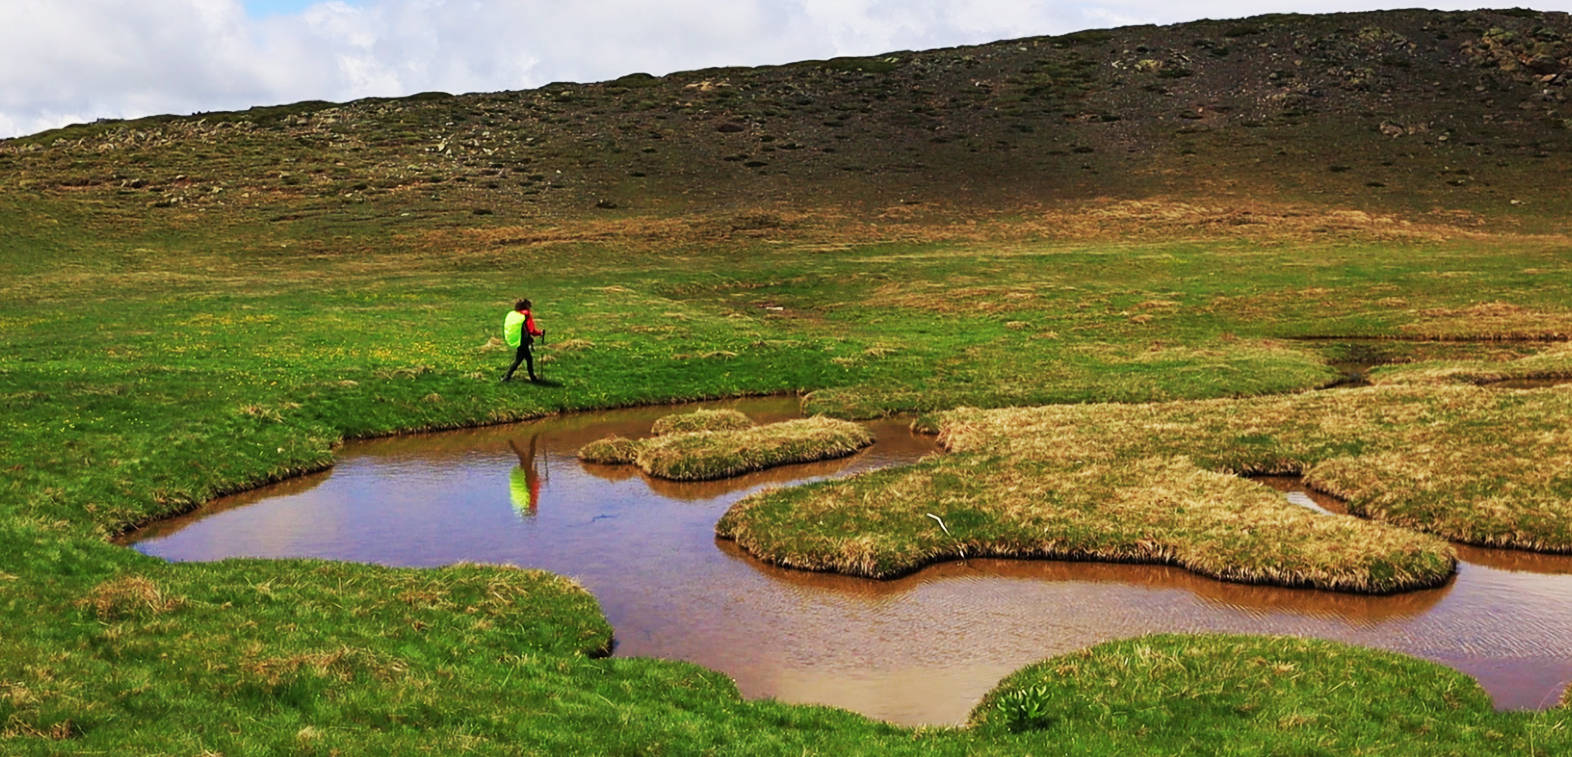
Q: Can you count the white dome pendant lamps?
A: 0